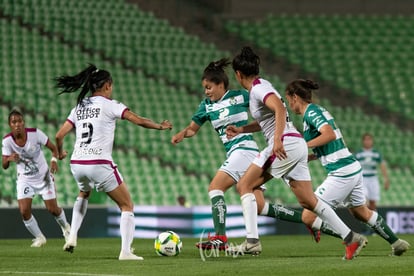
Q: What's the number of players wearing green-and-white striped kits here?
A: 3